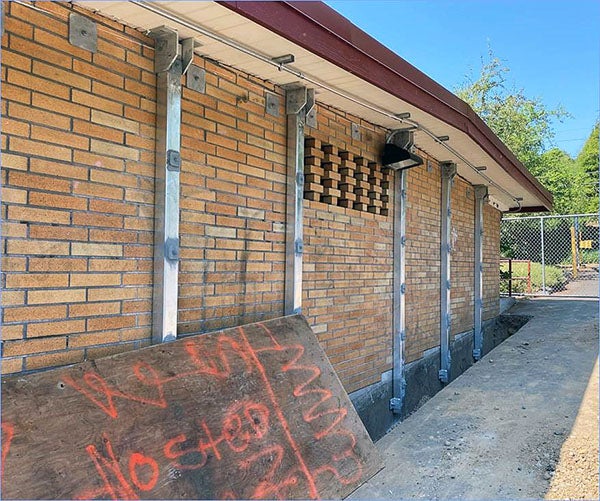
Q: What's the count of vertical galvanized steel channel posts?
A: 5